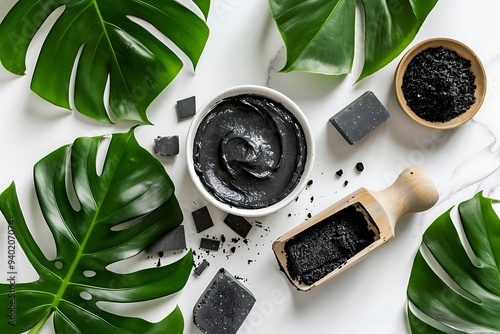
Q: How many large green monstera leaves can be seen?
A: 4